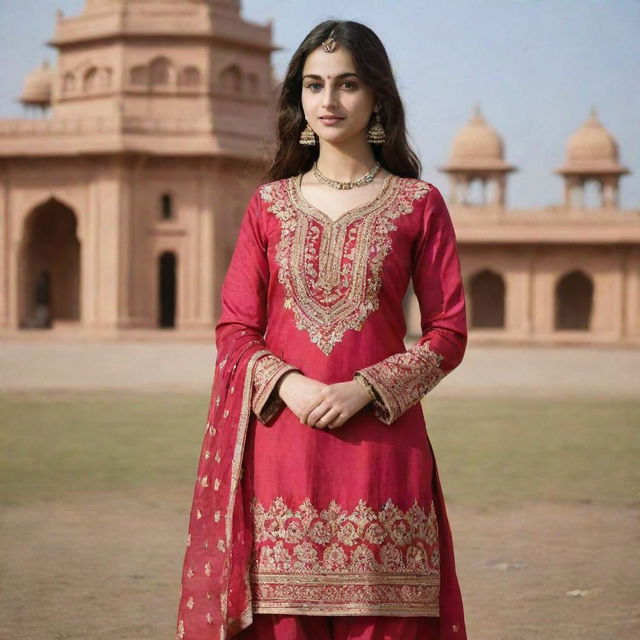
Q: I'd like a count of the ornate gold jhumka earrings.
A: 2